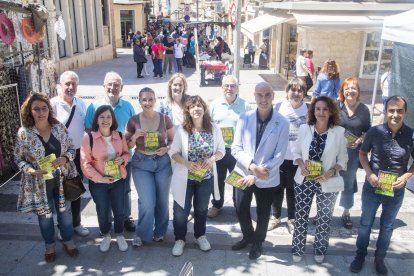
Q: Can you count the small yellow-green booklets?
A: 9